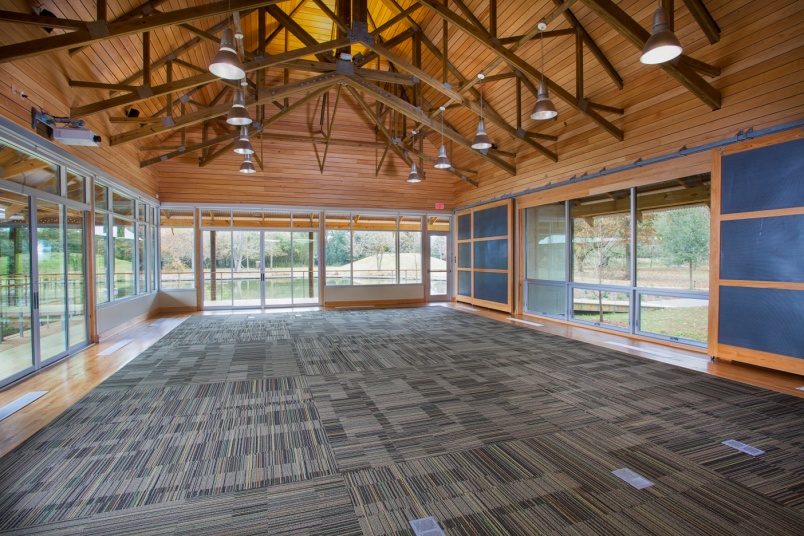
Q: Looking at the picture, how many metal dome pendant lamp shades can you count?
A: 9